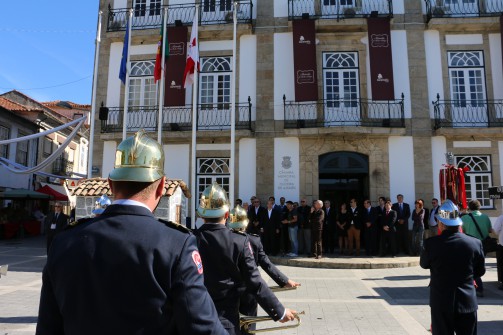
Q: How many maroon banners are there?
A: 3